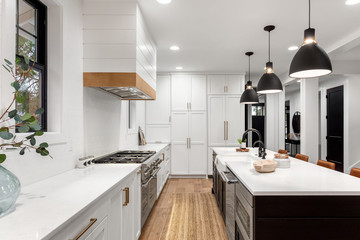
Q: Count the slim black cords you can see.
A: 3